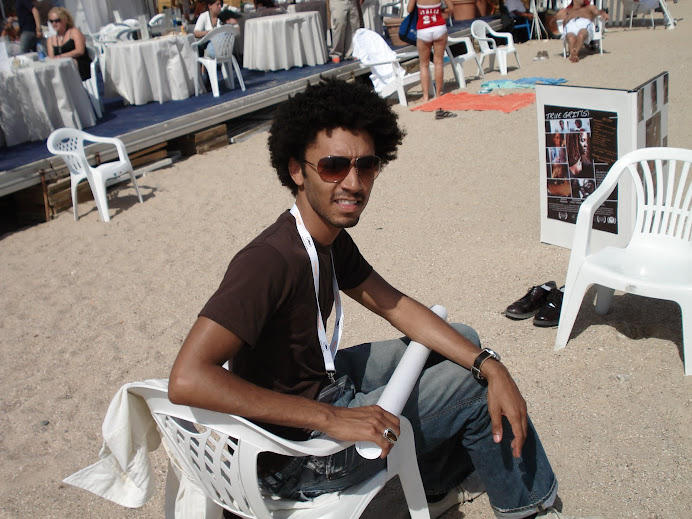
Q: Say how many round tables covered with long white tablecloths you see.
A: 3